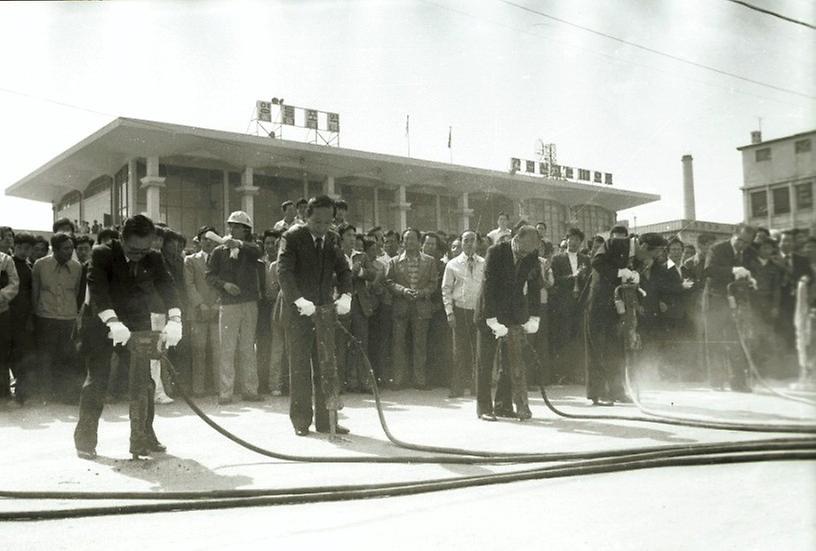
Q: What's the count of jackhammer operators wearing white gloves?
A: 5